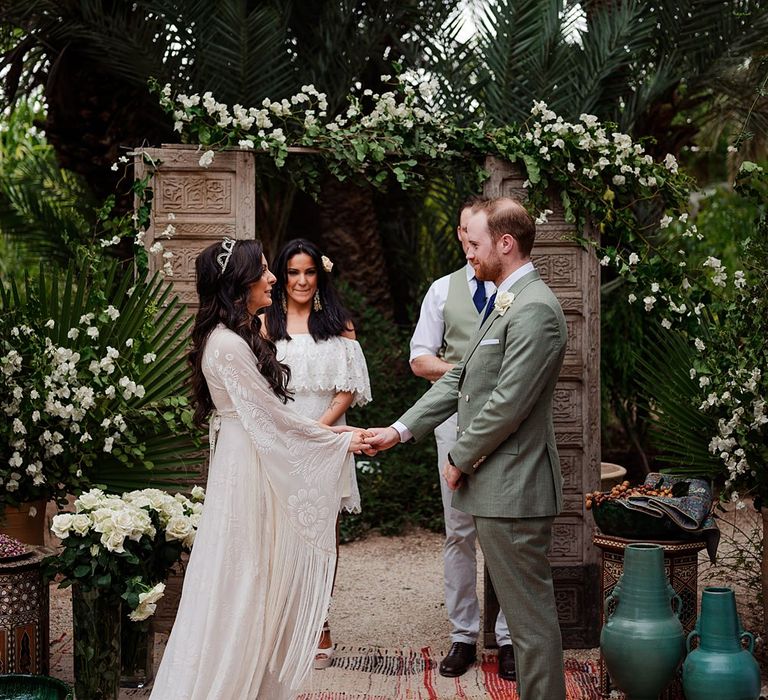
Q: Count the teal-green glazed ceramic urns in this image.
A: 2